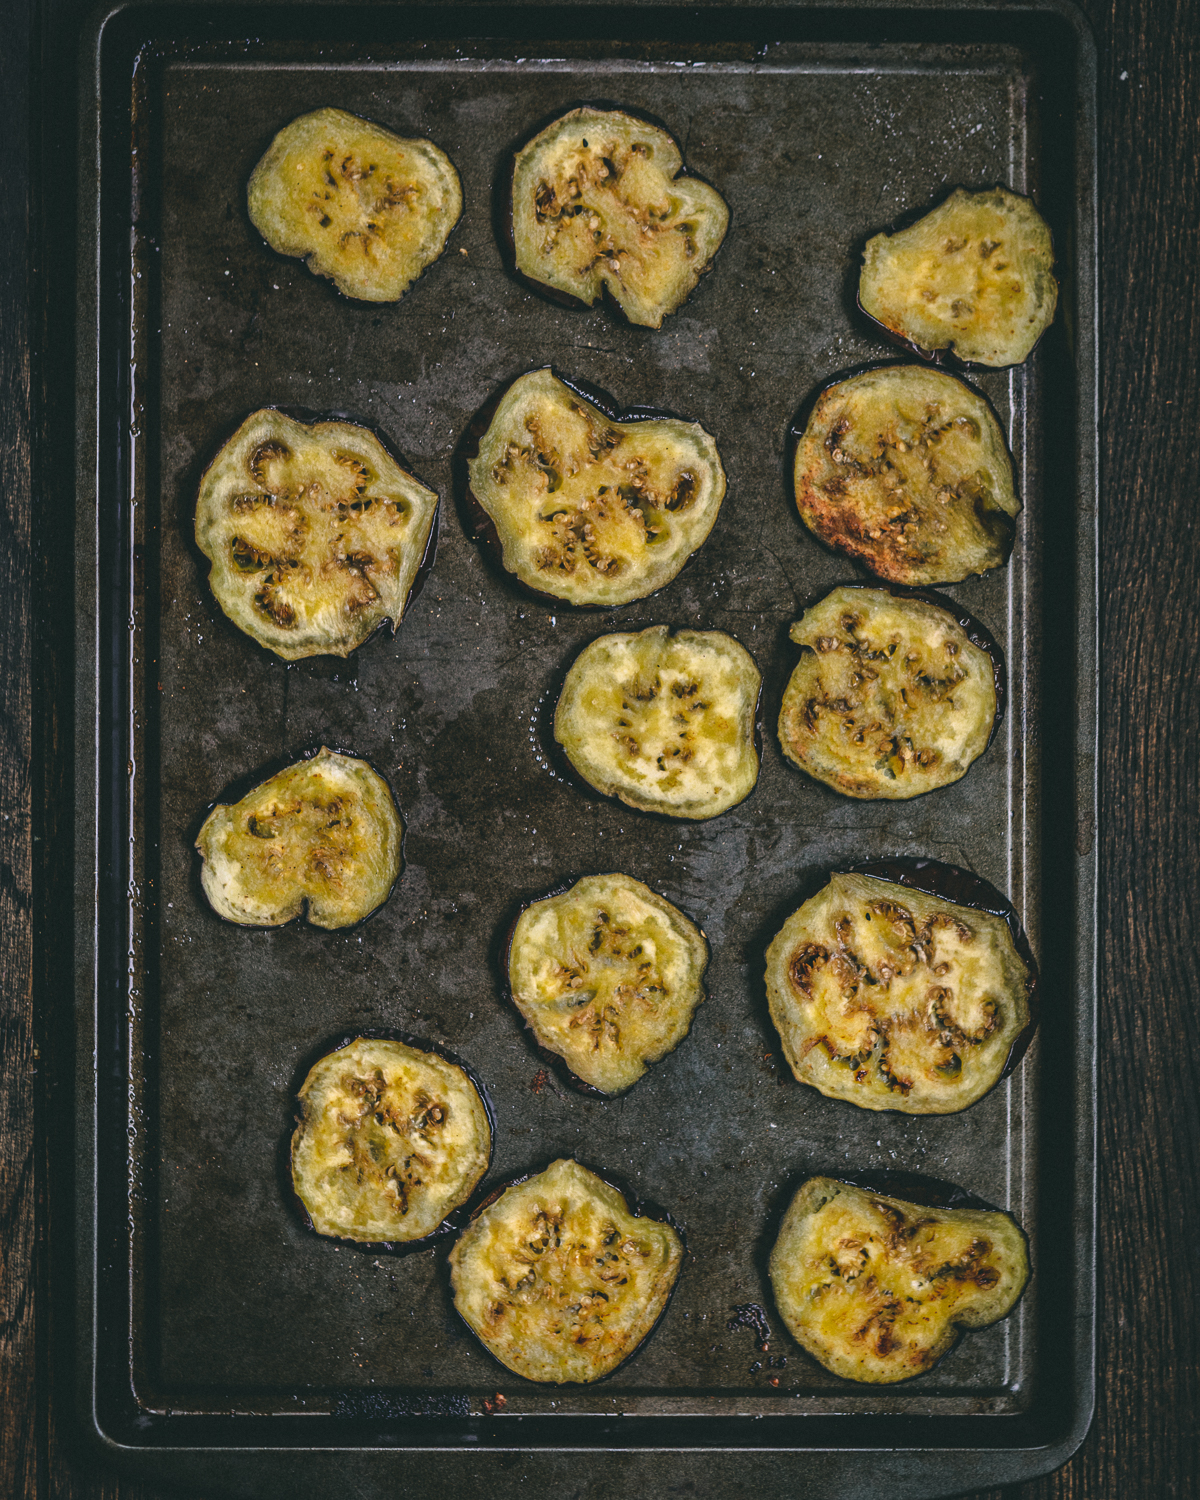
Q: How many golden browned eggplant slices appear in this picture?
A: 14